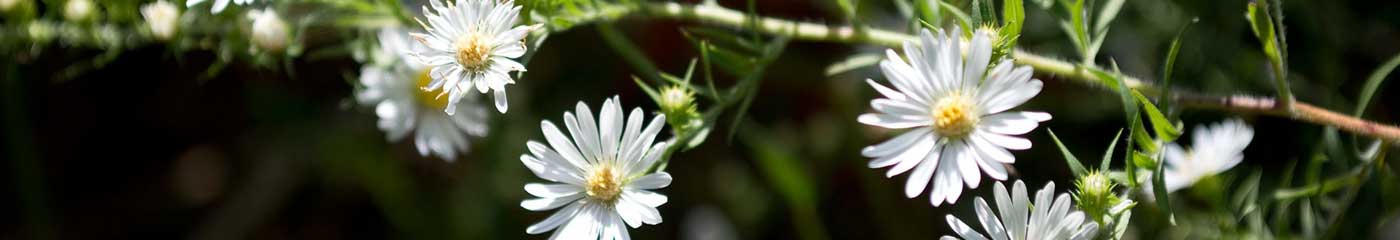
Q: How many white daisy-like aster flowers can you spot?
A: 6